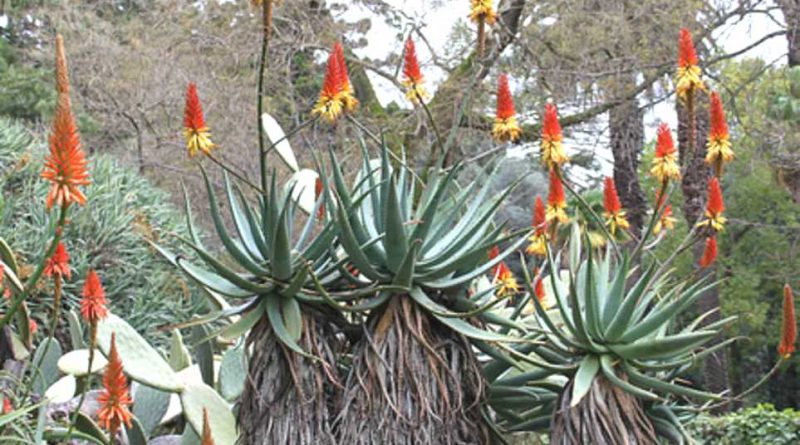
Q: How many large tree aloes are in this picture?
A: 3